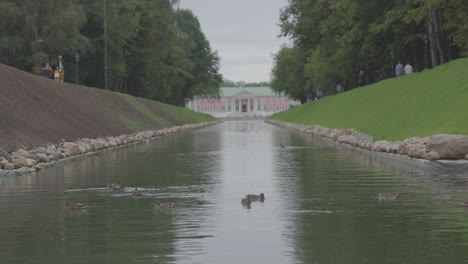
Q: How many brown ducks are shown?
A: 7